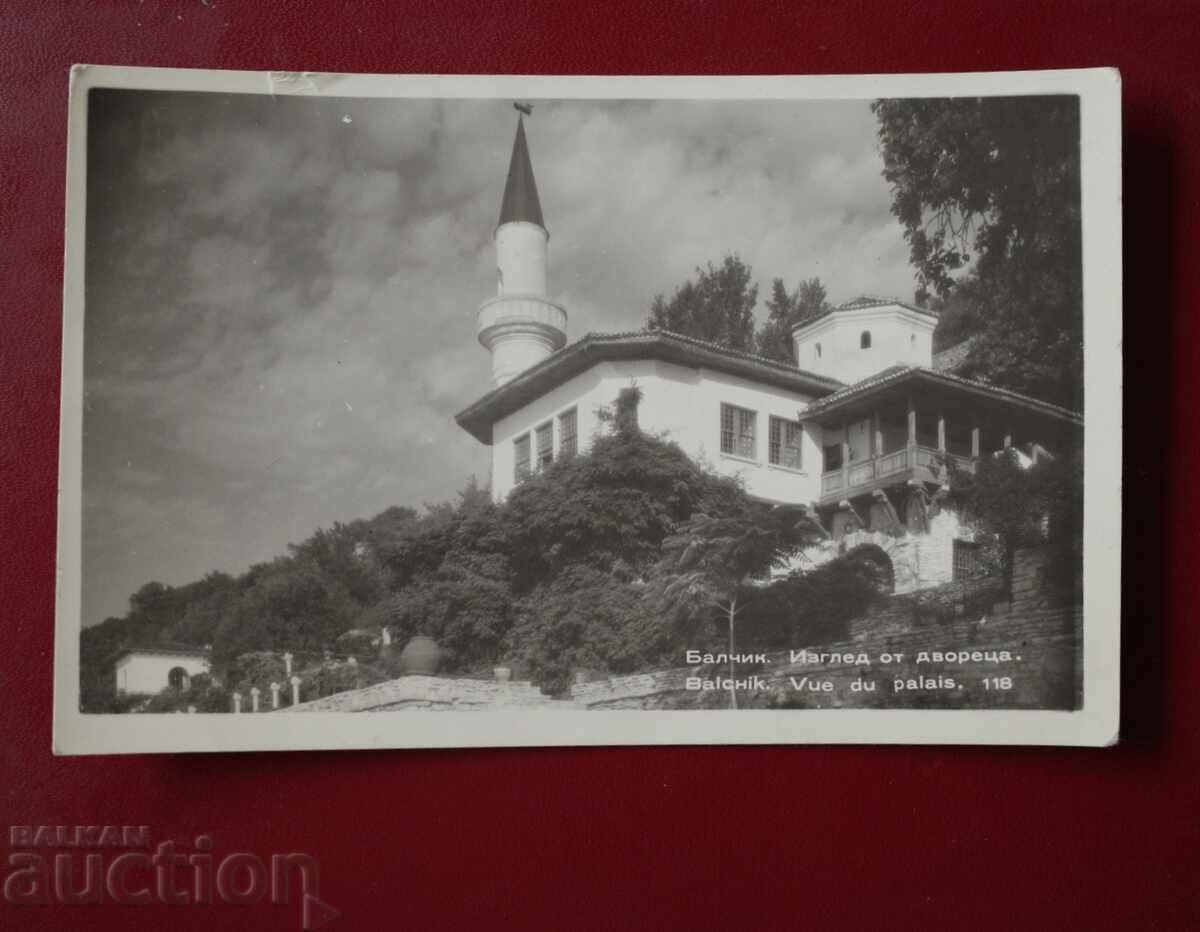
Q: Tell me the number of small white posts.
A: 5